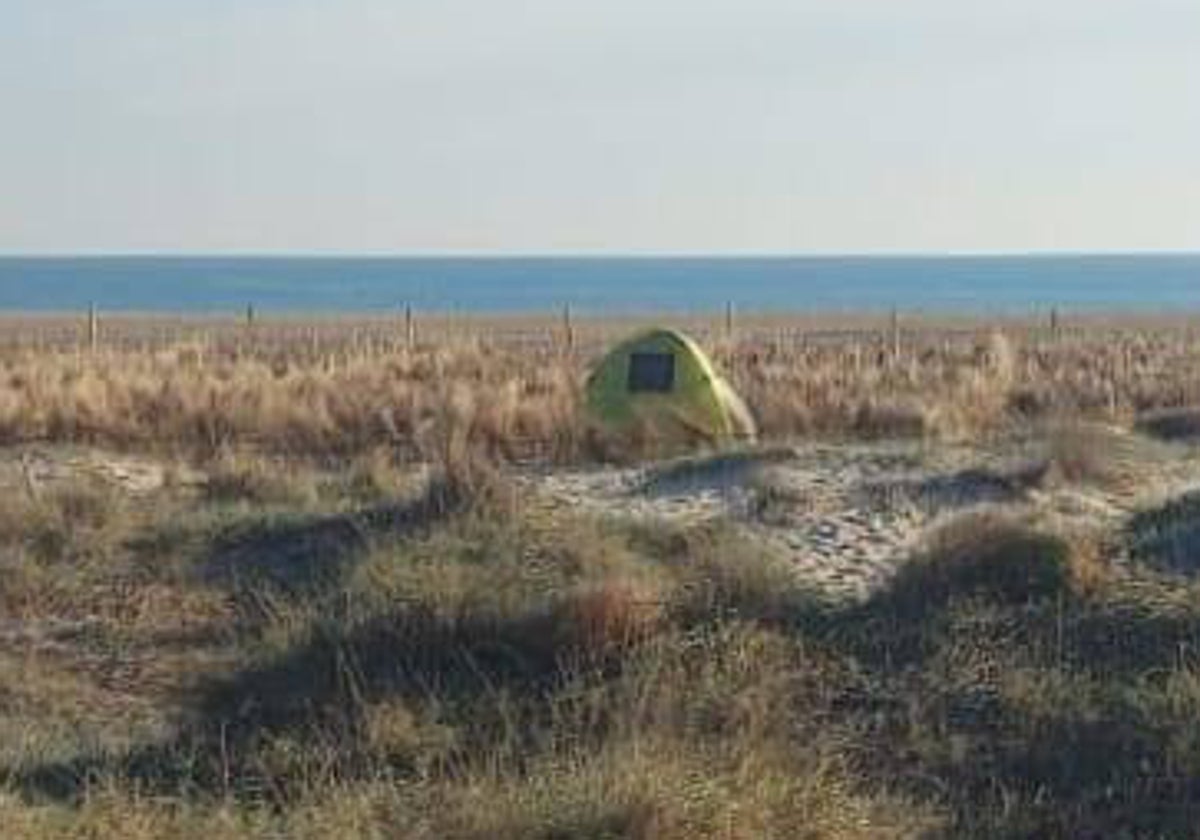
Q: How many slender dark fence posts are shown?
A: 7